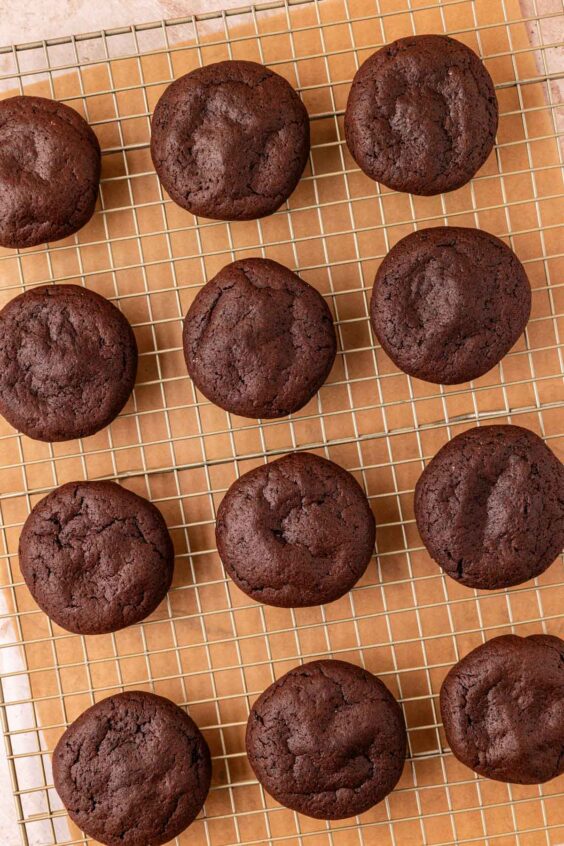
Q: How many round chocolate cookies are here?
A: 12